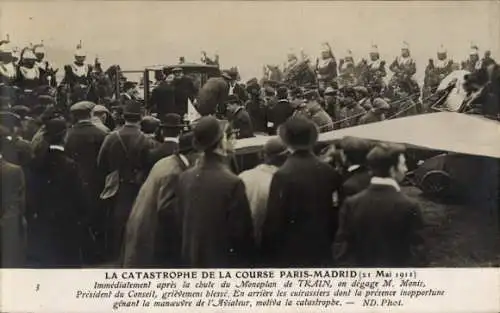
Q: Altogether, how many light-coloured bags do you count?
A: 1